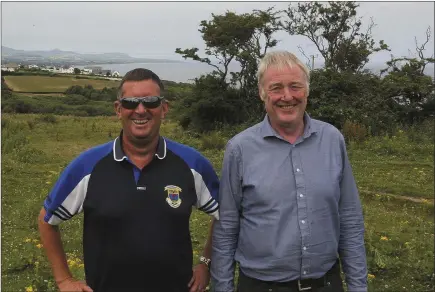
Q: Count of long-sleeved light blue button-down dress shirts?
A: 1